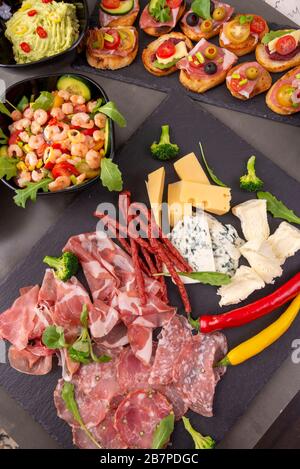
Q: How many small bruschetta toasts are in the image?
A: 10